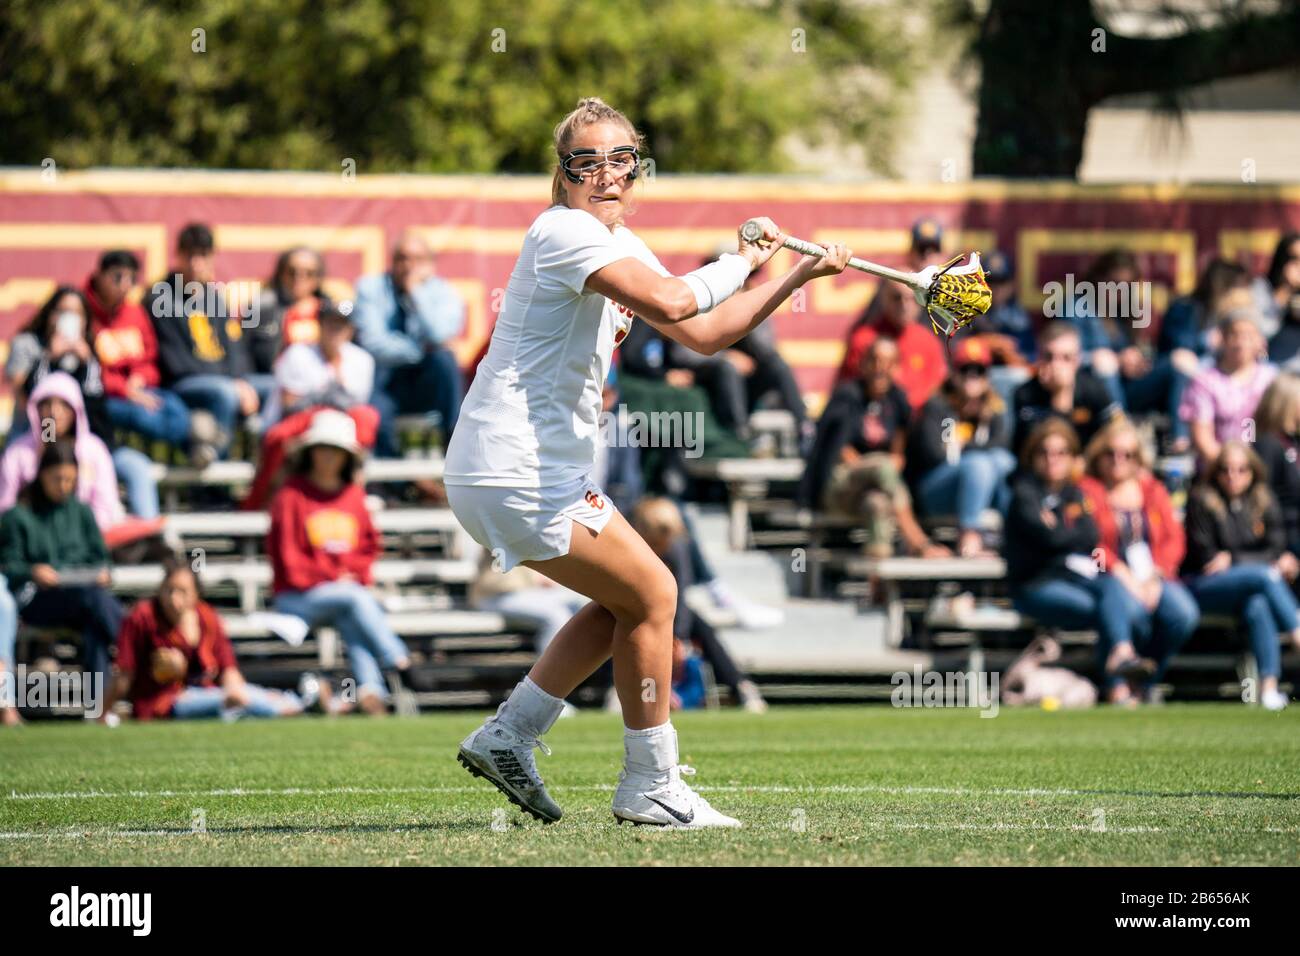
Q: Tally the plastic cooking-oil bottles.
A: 0